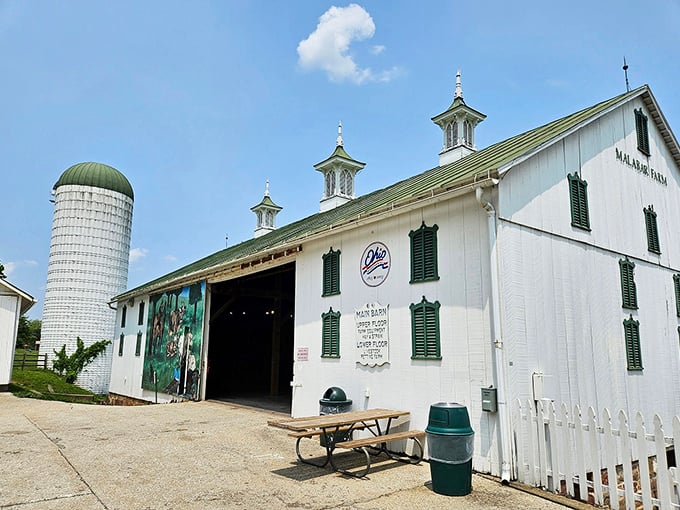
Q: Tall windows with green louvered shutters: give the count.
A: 14